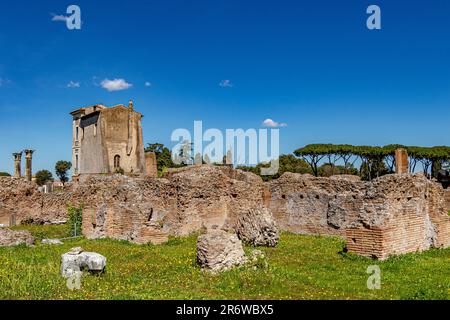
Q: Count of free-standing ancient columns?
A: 2